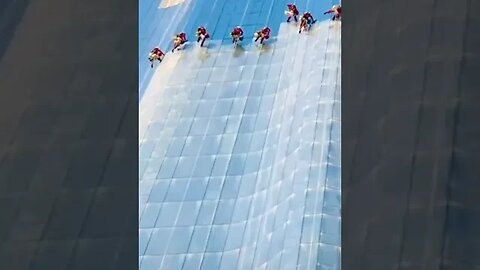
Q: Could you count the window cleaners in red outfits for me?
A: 8